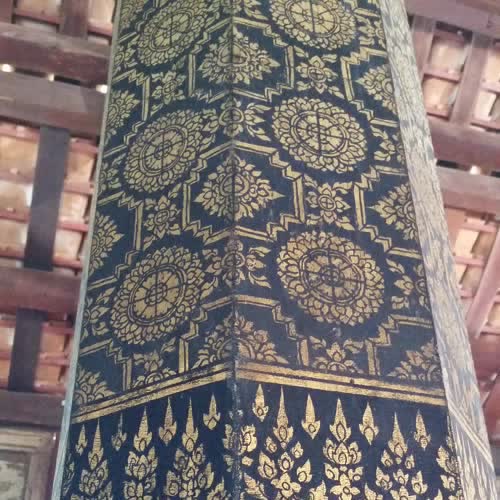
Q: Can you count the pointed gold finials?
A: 14